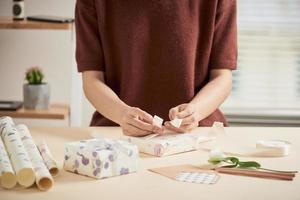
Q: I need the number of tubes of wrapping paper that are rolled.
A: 4